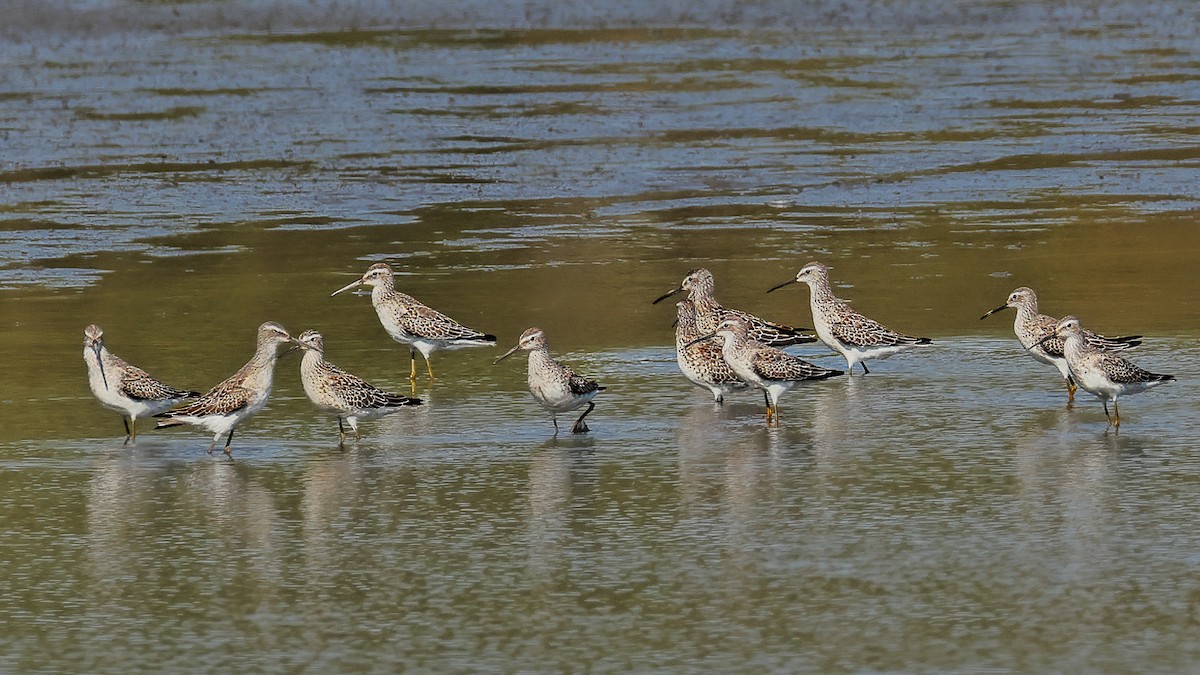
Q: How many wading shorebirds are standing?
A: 11